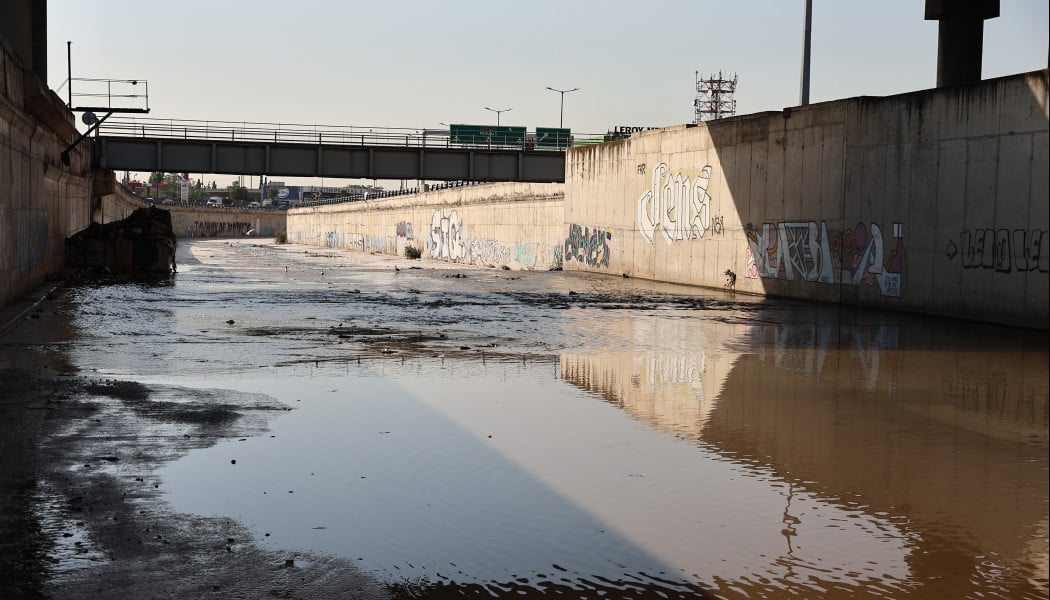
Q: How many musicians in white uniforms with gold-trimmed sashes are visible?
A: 0